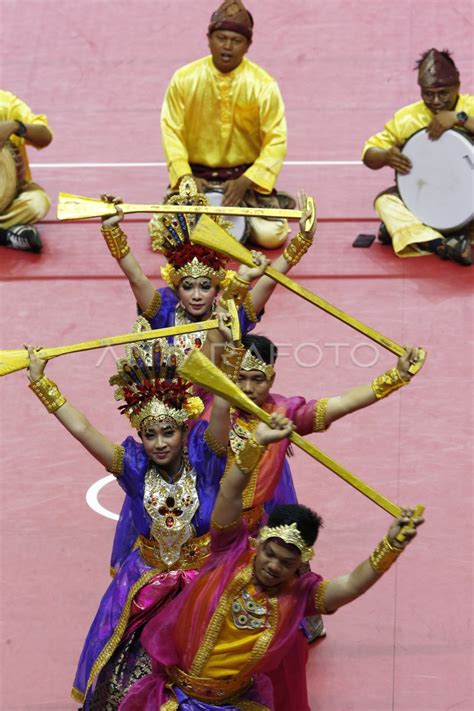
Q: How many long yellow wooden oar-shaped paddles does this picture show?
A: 4